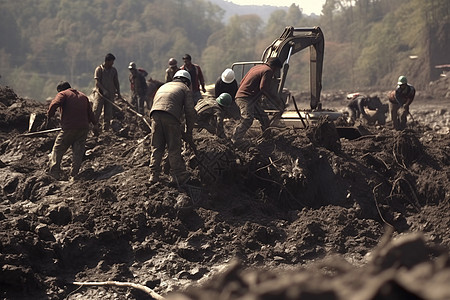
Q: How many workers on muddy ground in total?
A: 11